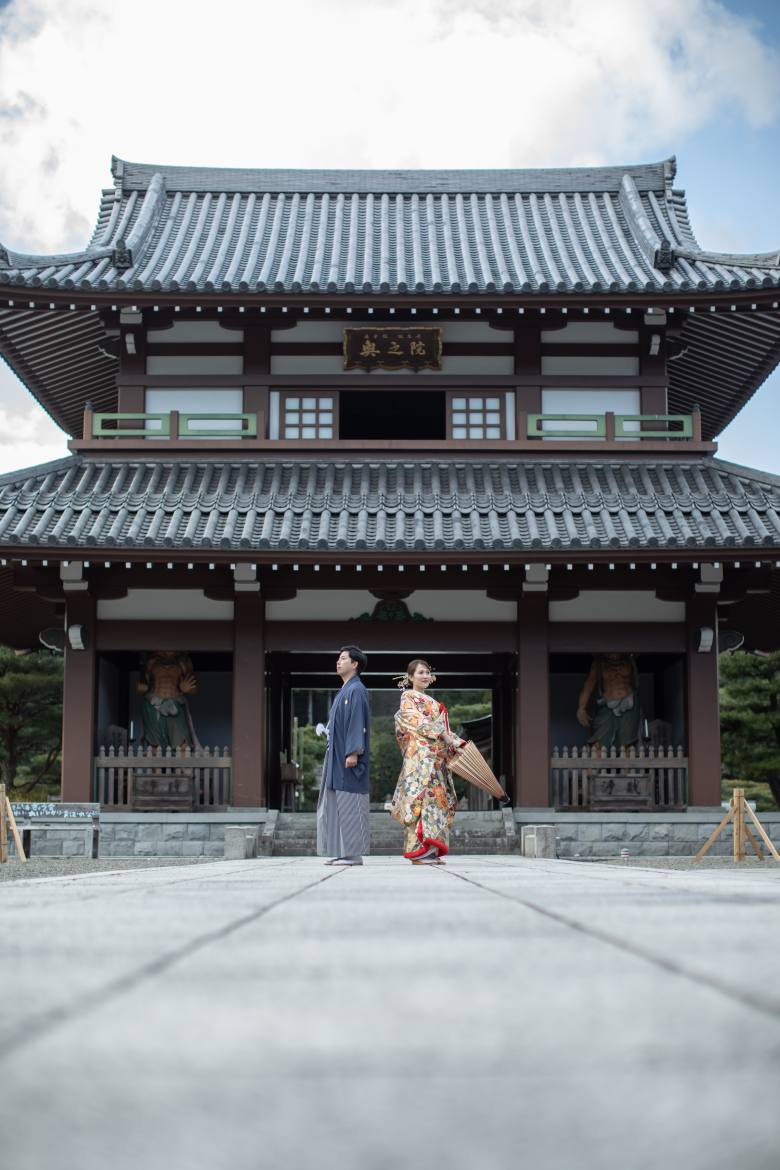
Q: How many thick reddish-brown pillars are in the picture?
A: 4